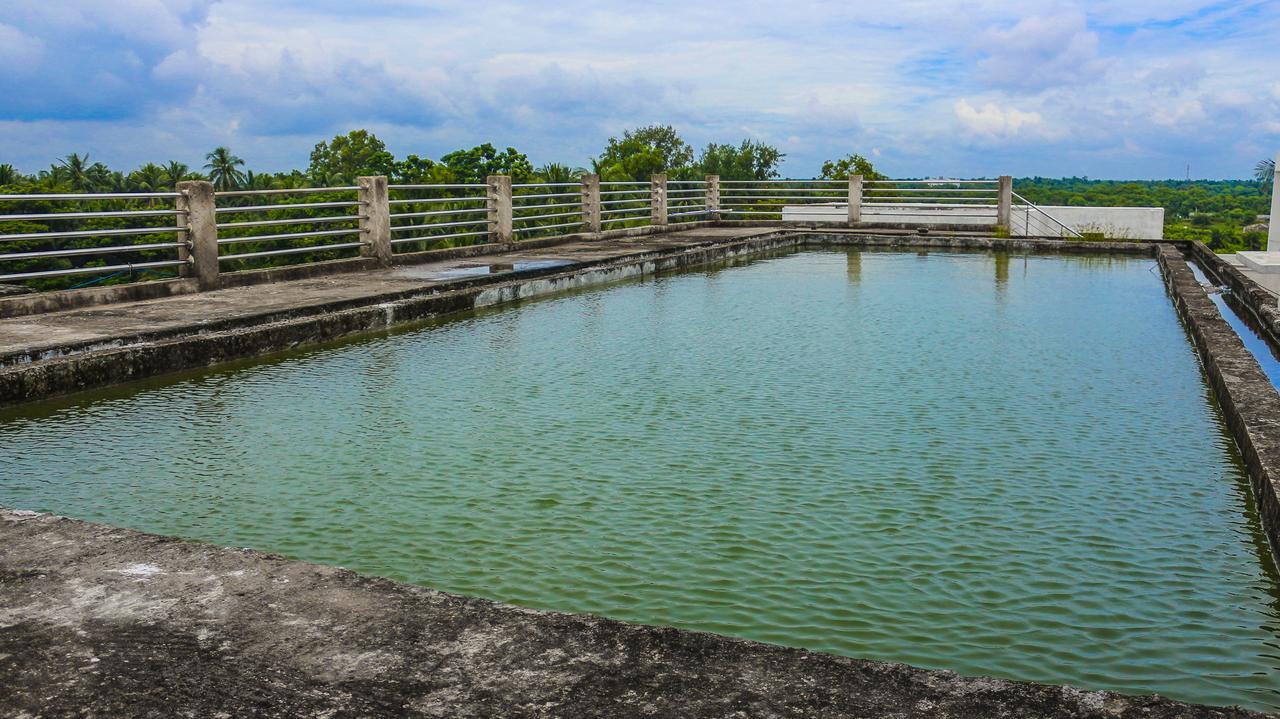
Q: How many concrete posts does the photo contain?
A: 8